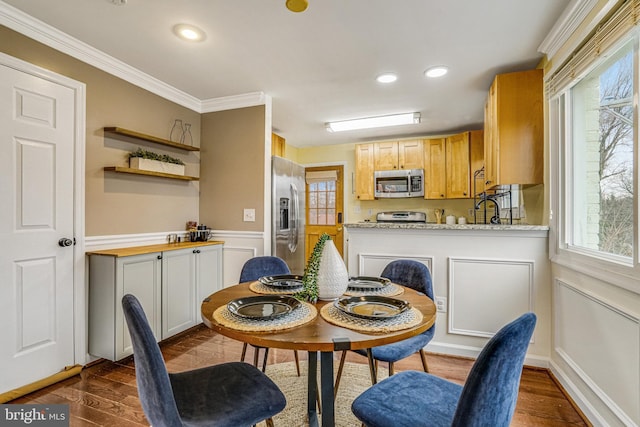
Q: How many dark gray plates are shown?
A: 4